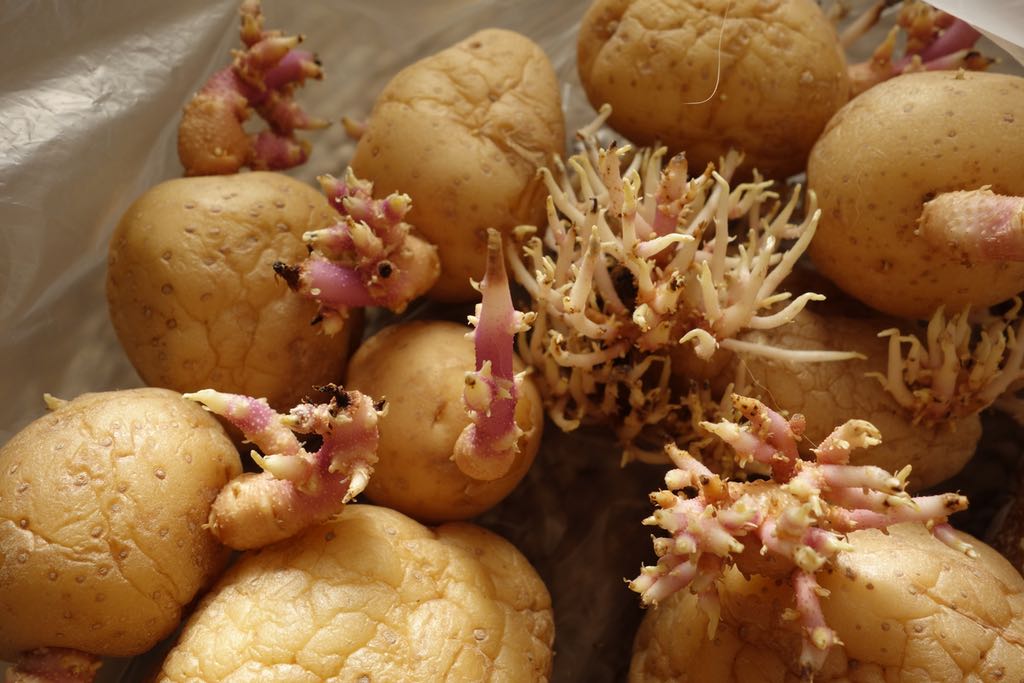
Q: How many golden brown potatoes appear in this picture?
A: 9